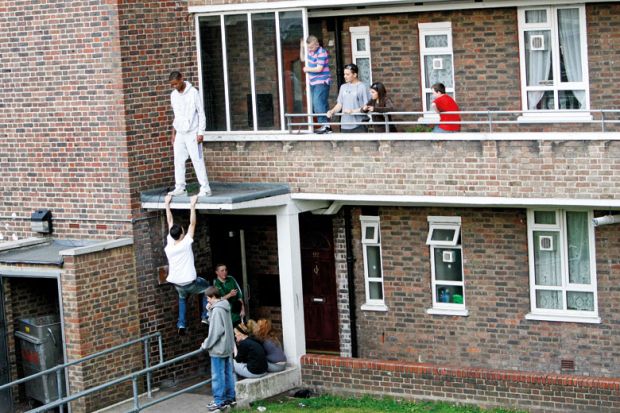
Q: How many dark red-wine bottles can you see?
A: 0